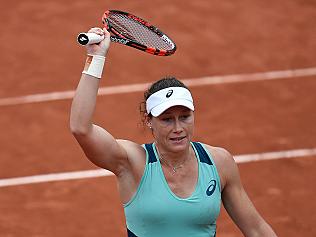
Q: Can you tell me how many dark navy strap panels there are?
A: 2